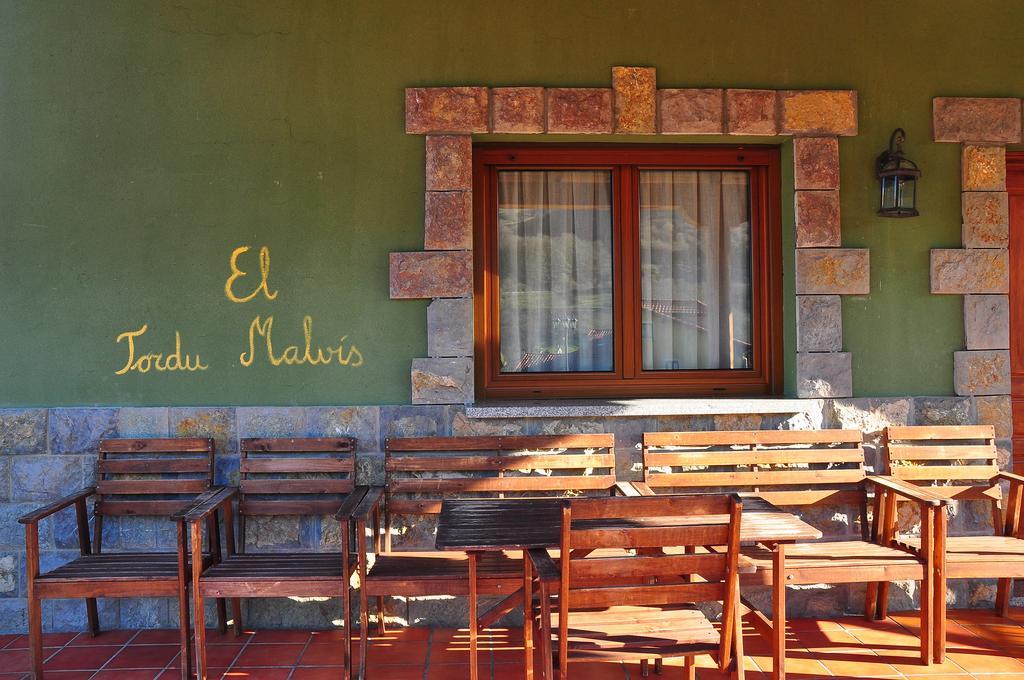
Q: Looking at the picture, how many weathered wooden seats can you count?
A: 6